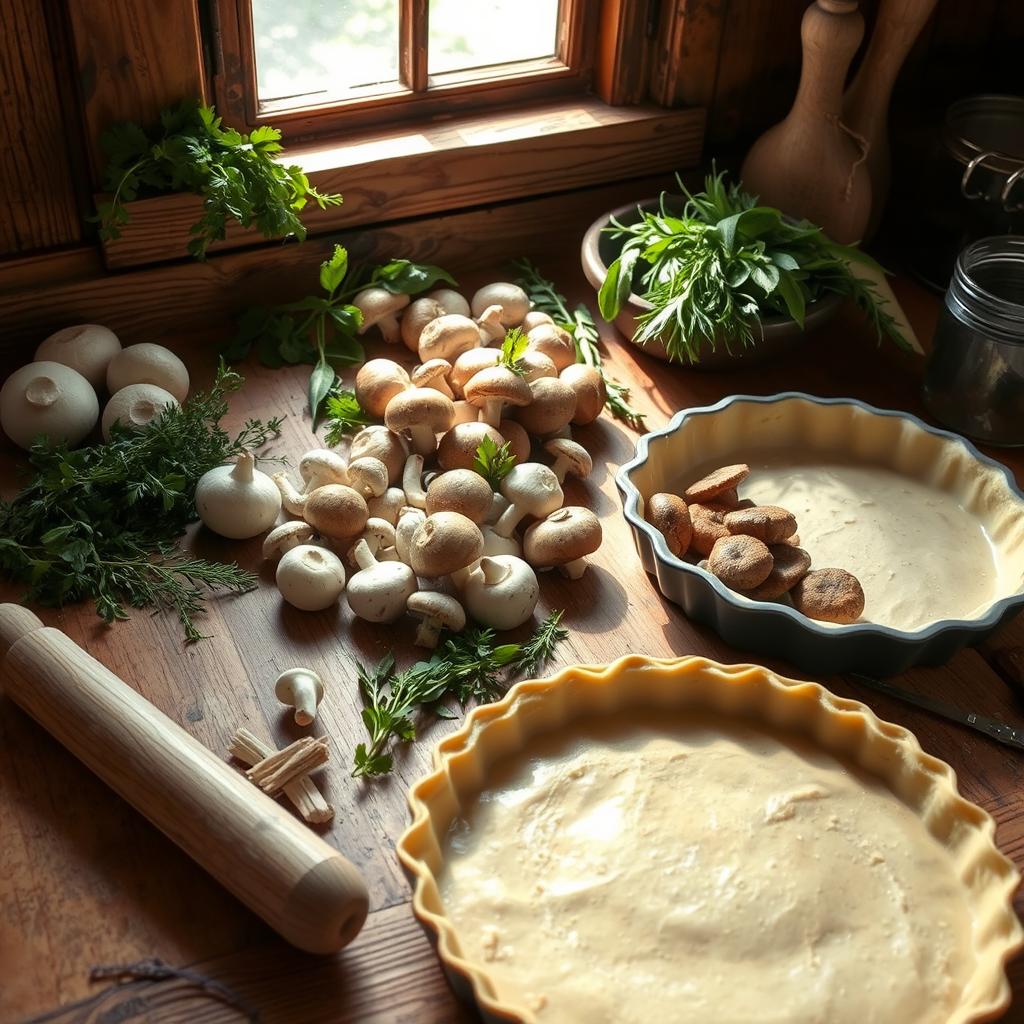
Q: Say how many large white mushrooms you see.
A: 5